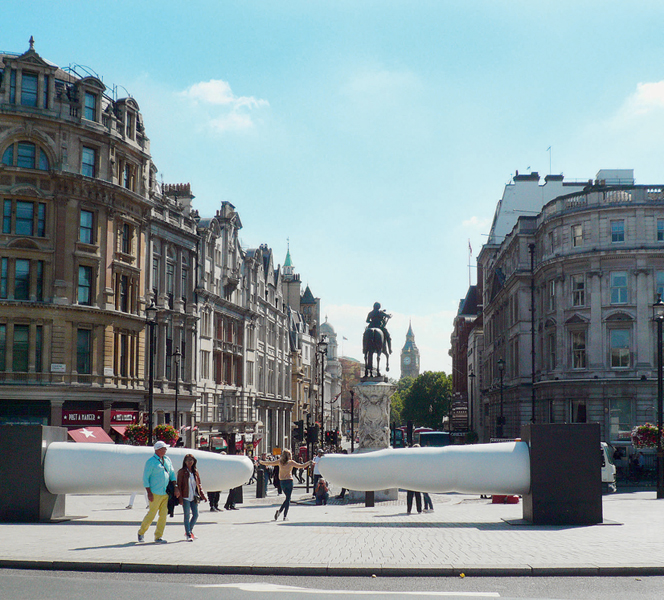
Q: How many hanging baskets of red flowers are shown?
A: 3